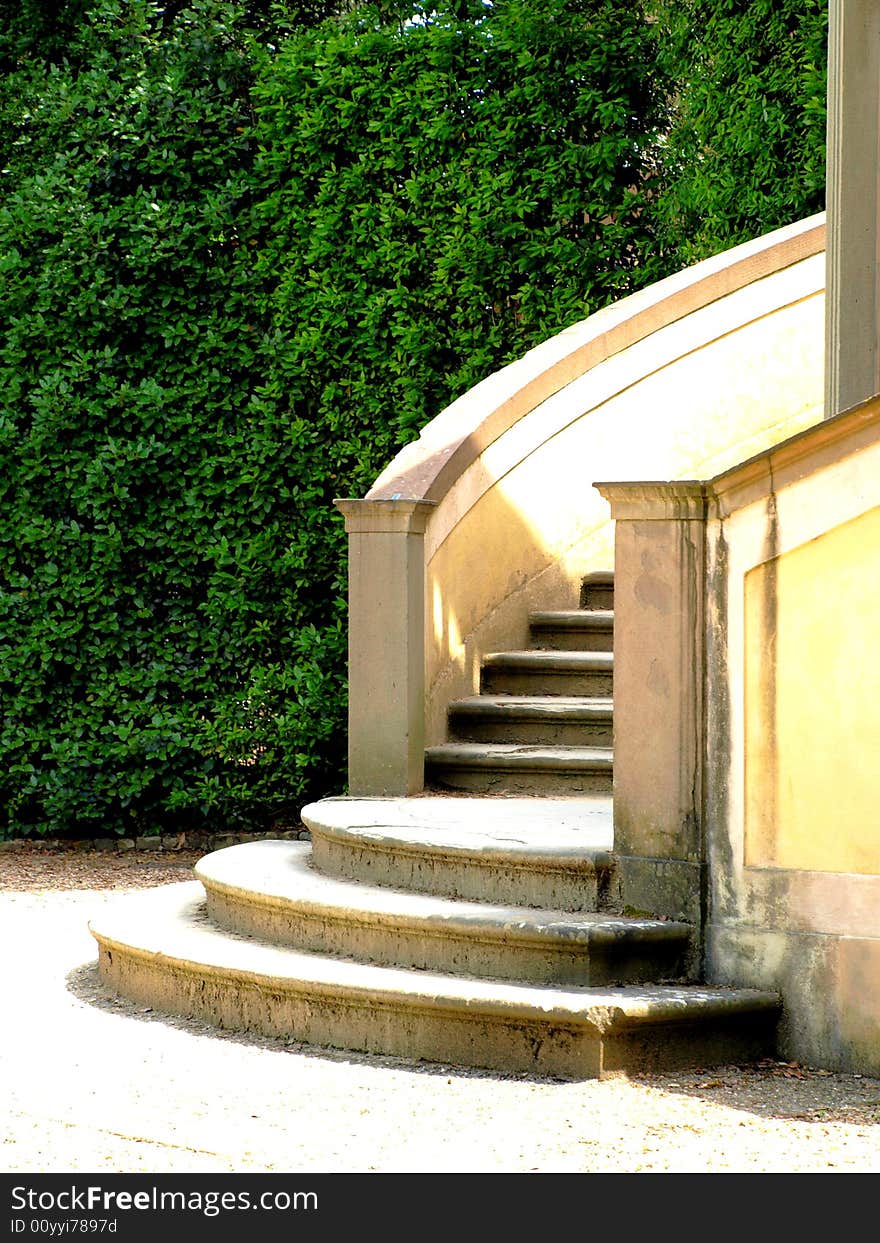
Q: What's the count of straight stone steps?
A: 5